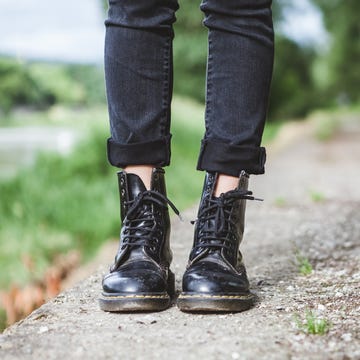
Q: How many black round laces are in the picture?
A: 2